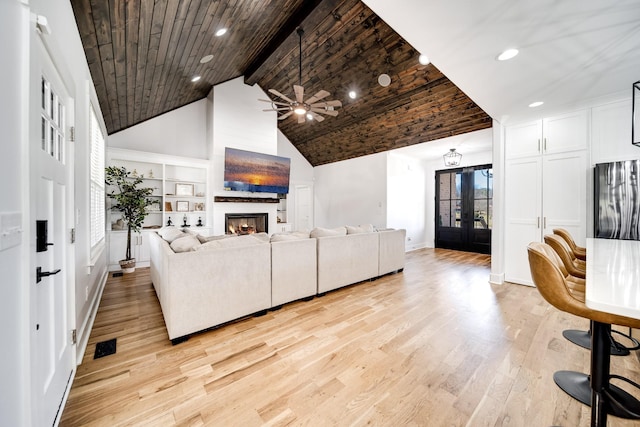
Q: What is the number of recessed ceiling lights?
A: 7